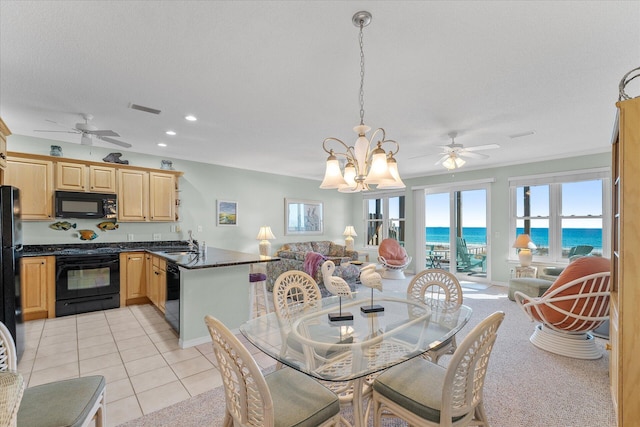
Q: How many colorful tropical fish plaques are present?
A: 3